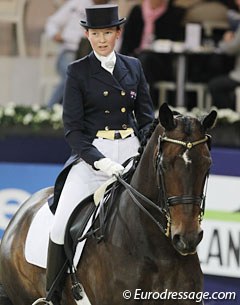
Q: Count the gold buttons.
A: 6